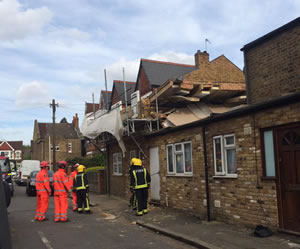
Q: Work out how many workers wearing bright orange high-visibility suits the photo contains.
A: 3